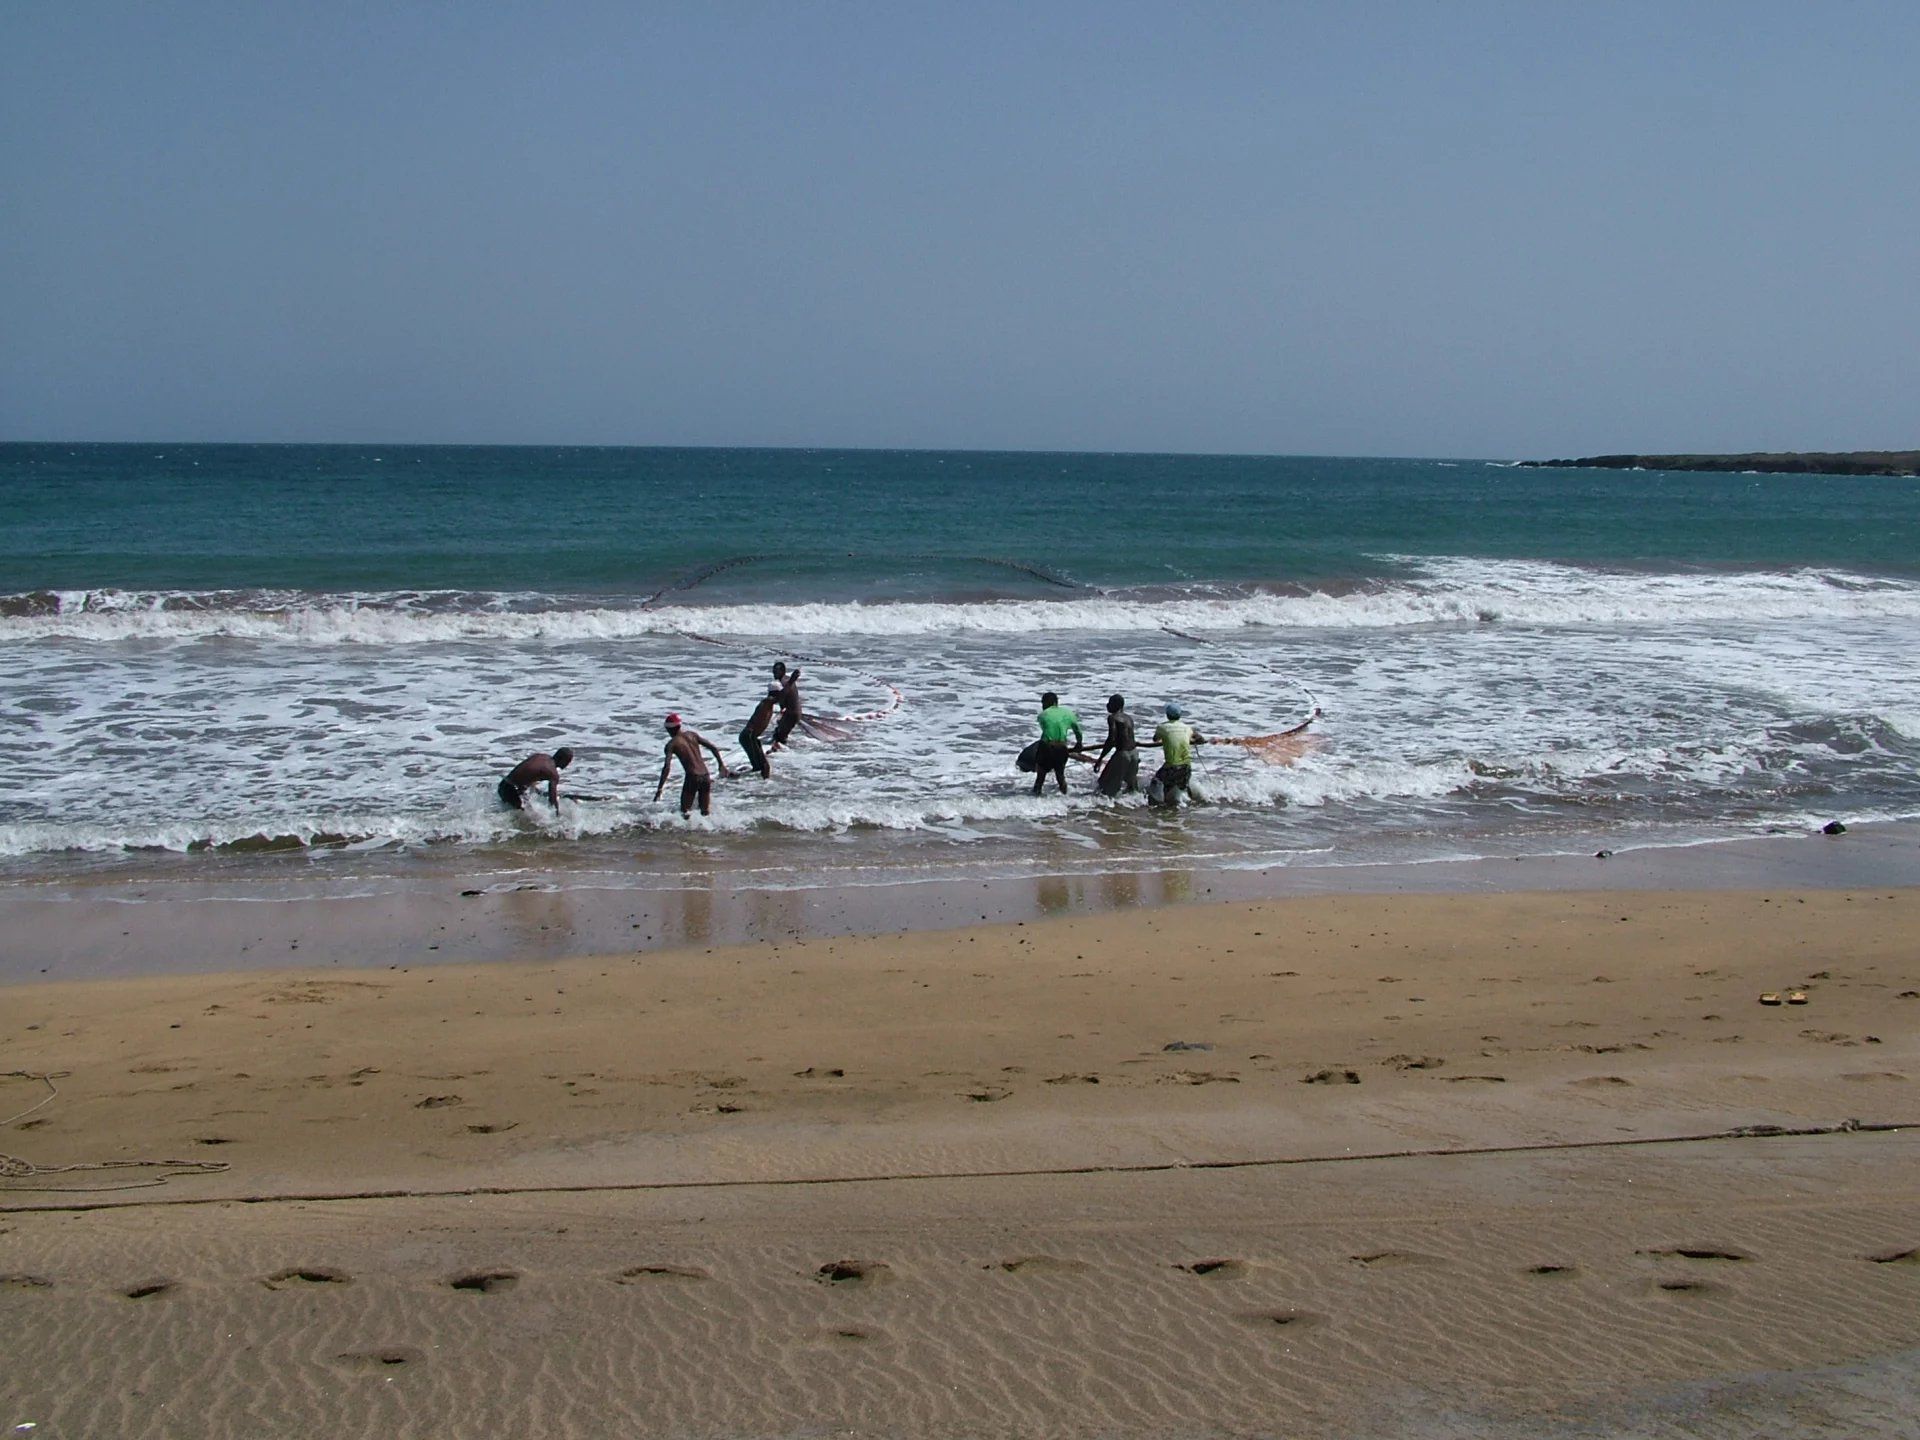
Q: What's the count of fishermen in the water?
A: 7